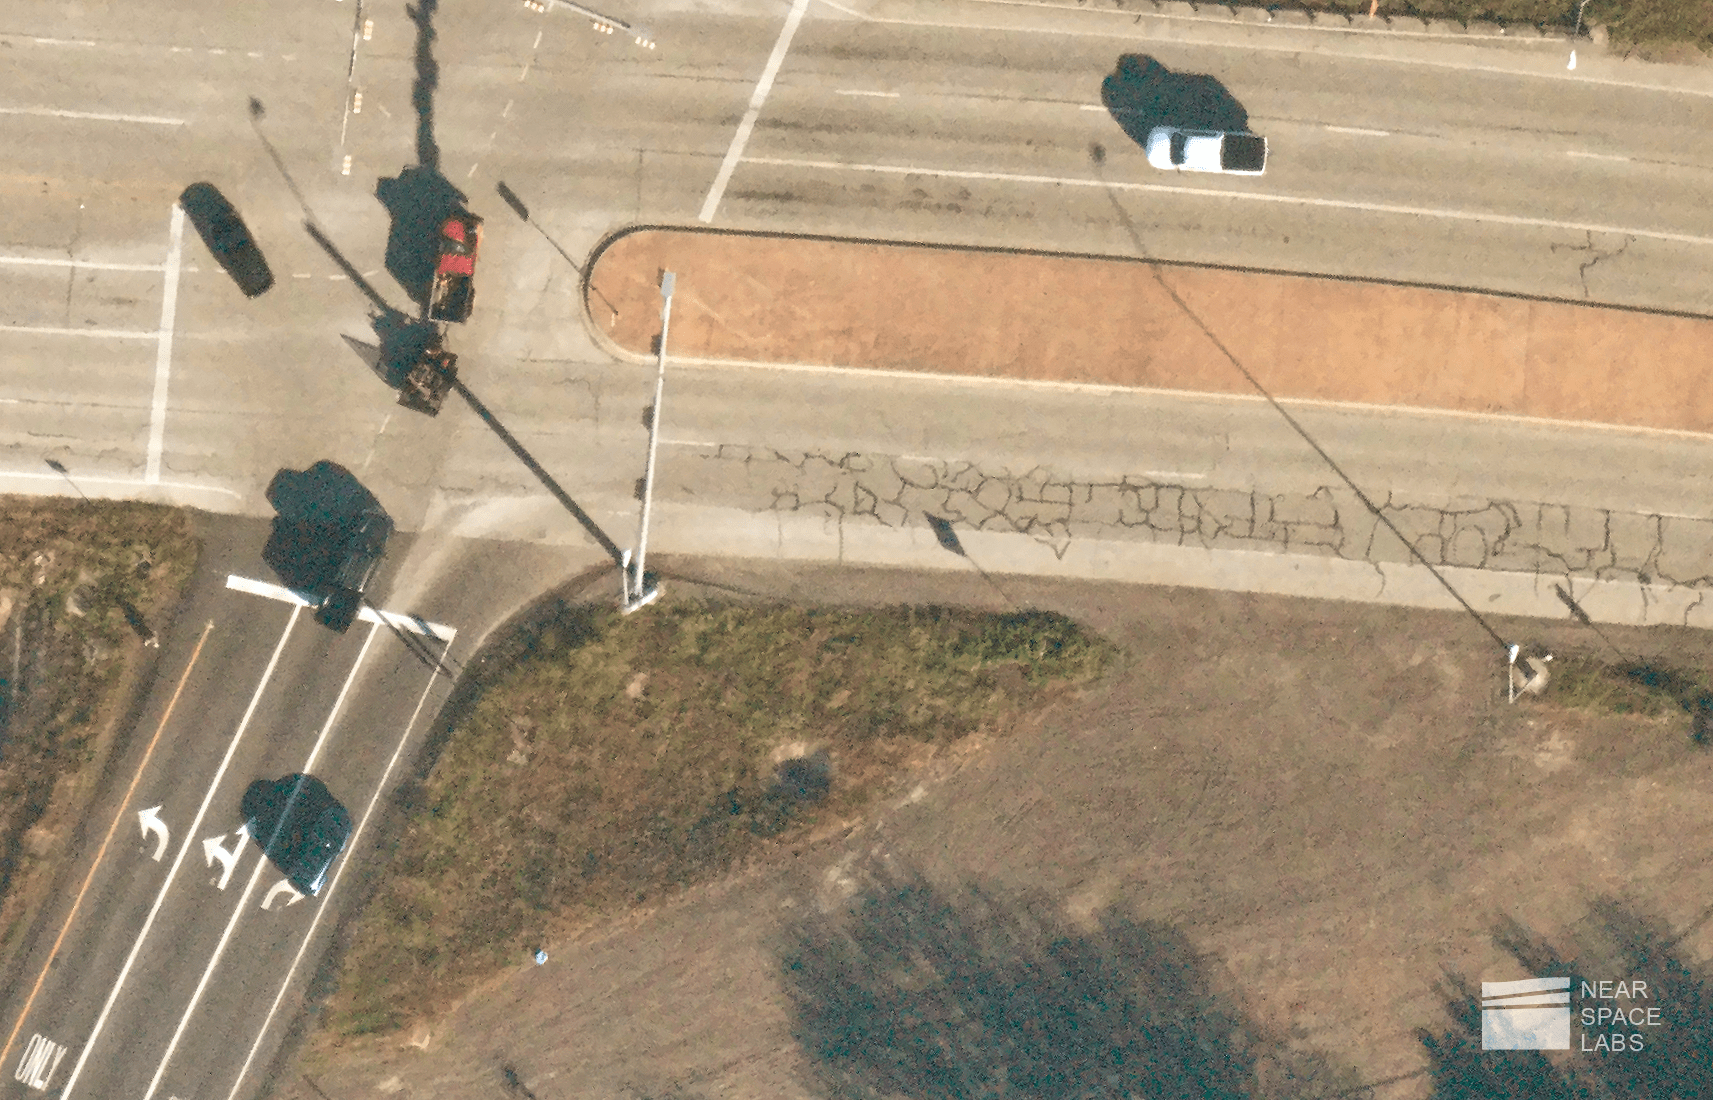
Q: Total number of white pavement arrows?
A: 3